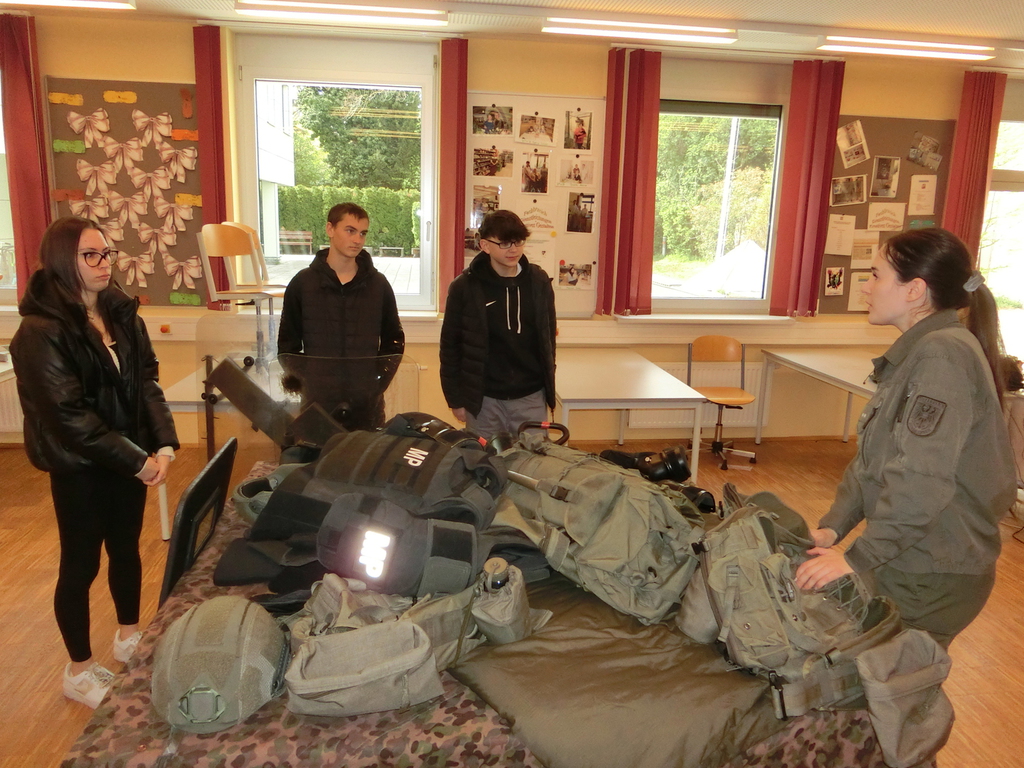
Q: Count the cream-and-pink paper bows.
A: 13